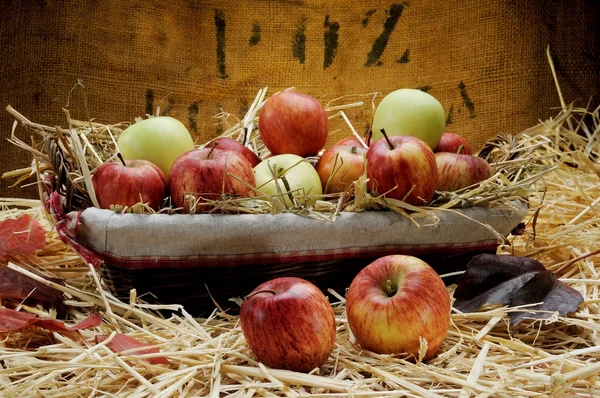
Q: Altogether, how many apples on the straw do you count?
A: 2